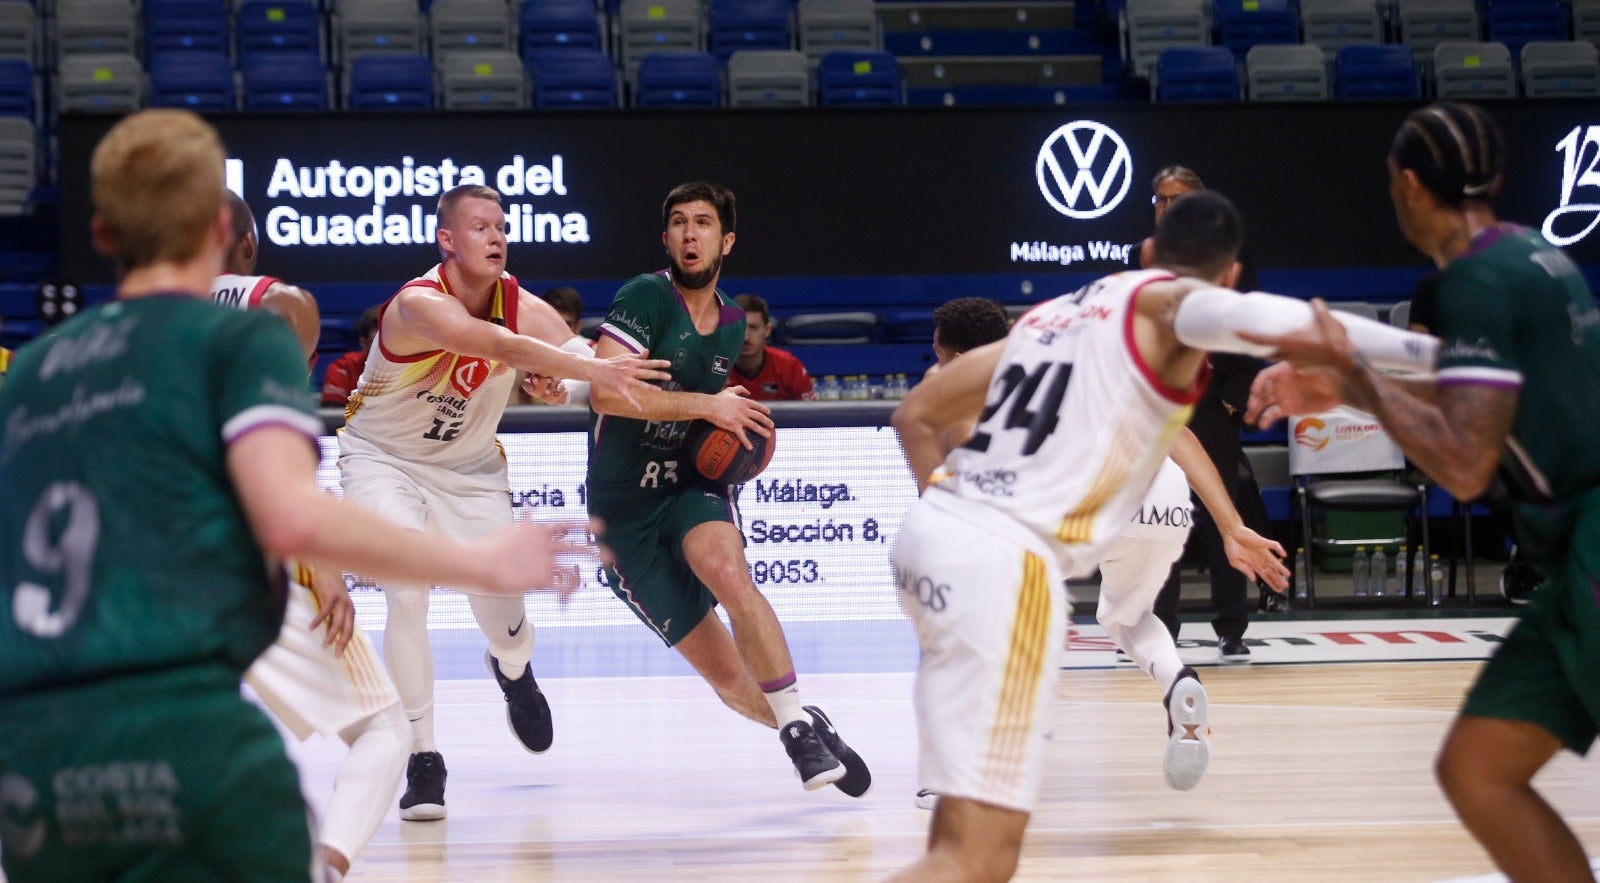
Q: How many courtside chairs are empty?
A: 1